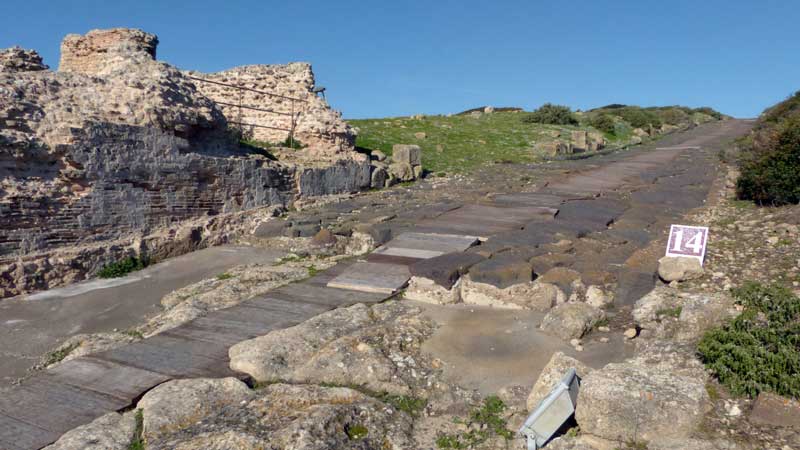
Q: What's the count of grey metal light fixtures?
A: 1